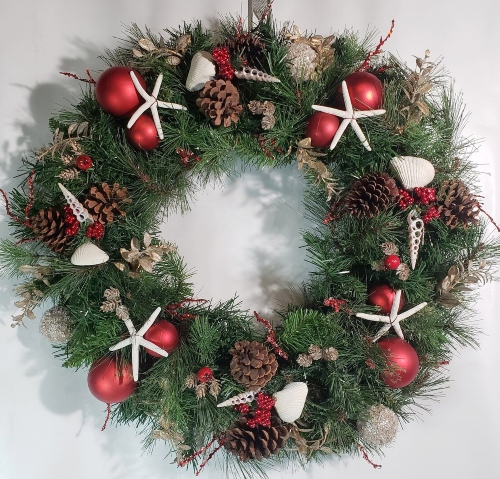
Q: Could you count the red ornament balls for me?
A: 8